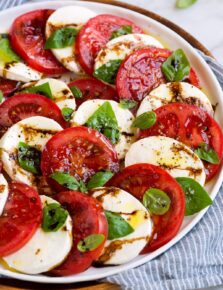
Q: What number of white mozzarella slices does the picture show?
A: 11